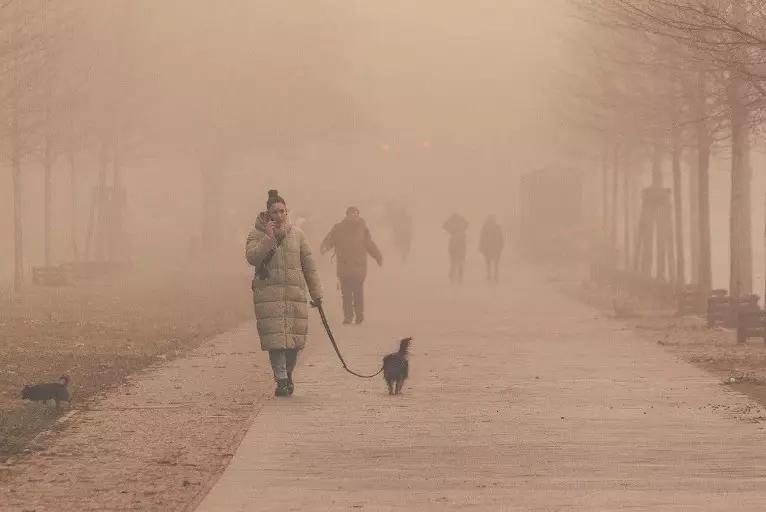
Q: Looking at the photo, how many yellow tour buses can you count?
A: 0